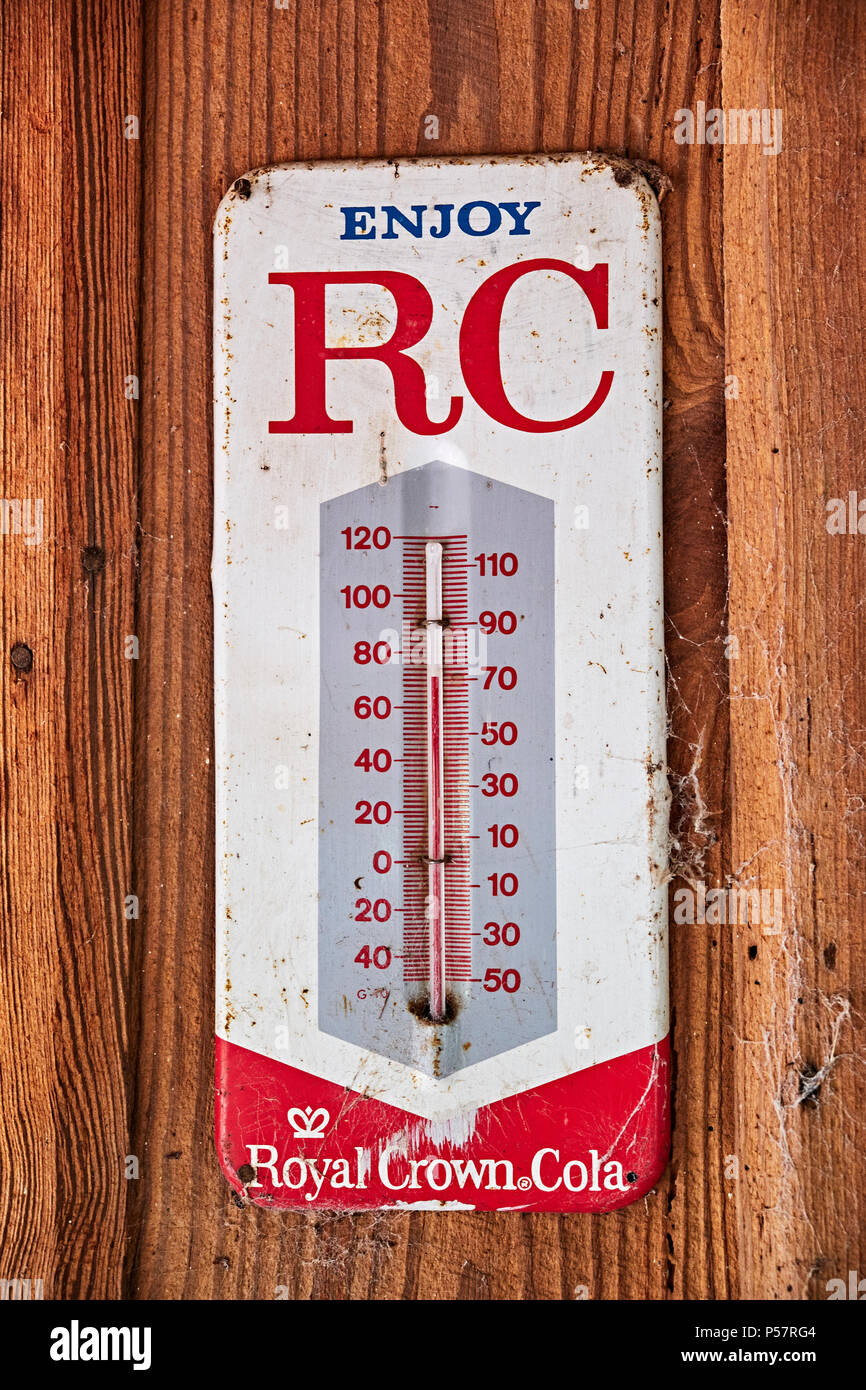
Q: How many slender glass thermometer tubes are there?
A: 1